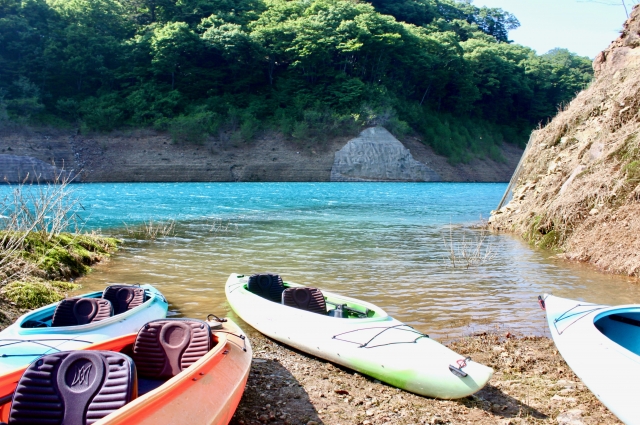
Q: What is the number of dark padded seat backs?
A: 6